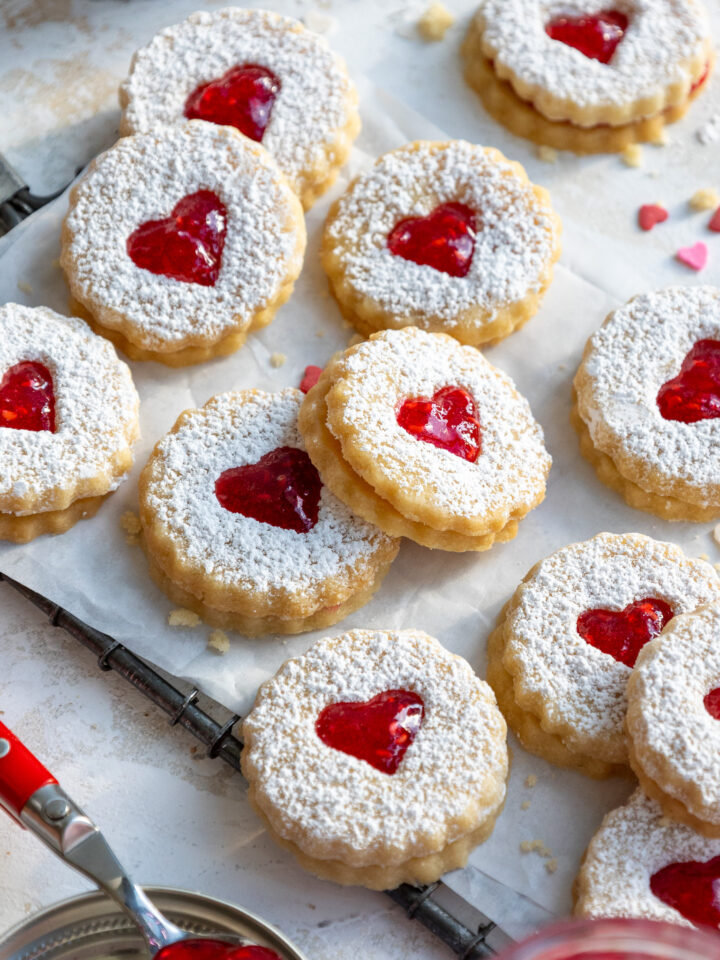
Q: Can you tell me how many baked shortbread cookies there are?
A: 12